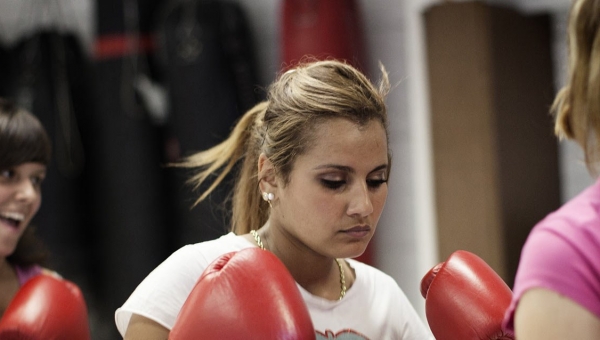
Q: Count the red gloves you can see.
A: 3